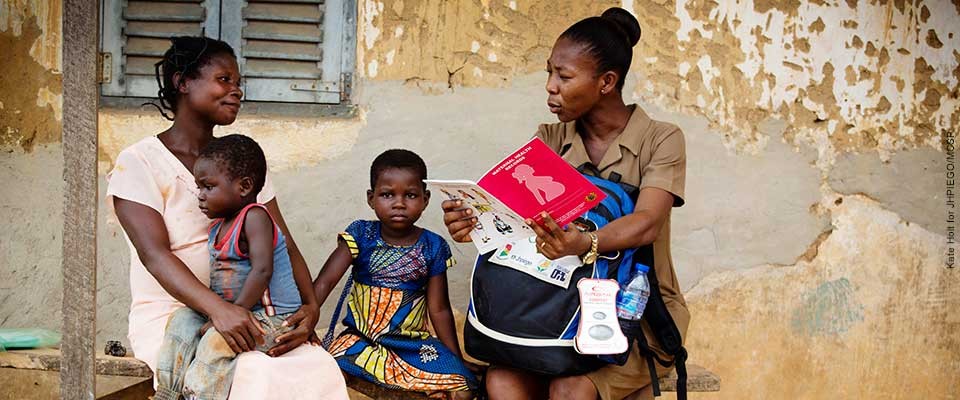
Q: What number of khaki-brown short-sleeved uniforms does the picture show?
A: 1